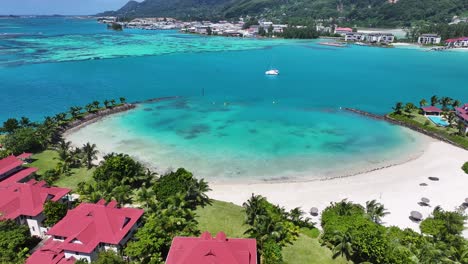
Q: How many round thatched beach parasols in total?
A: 6